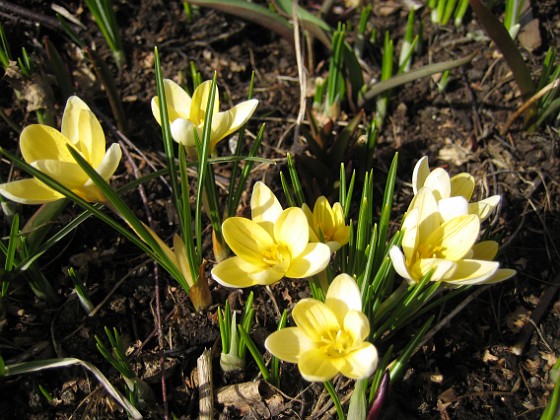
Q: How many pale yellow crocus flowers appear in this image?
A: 7